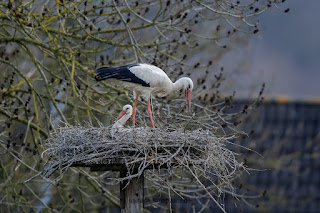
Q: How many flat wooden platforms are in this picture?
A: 1